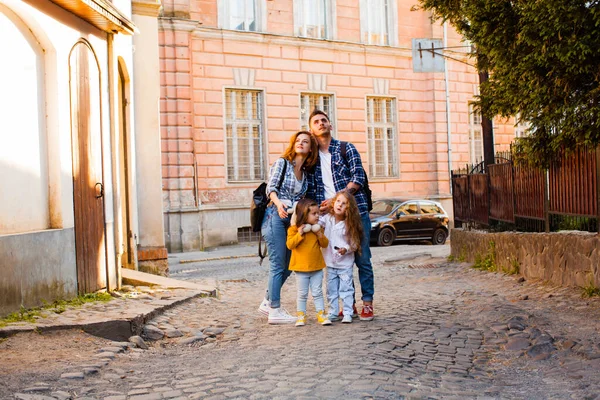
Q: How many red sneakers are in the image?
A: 2